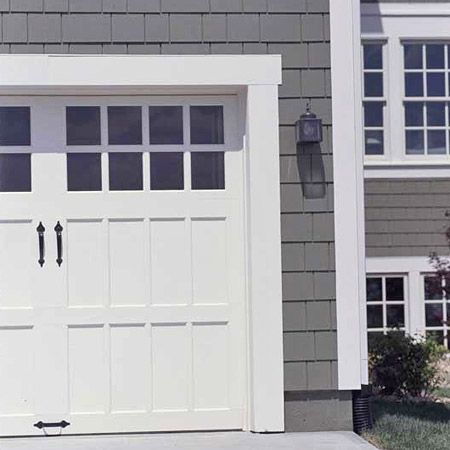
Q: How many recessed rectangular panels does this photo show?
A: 10